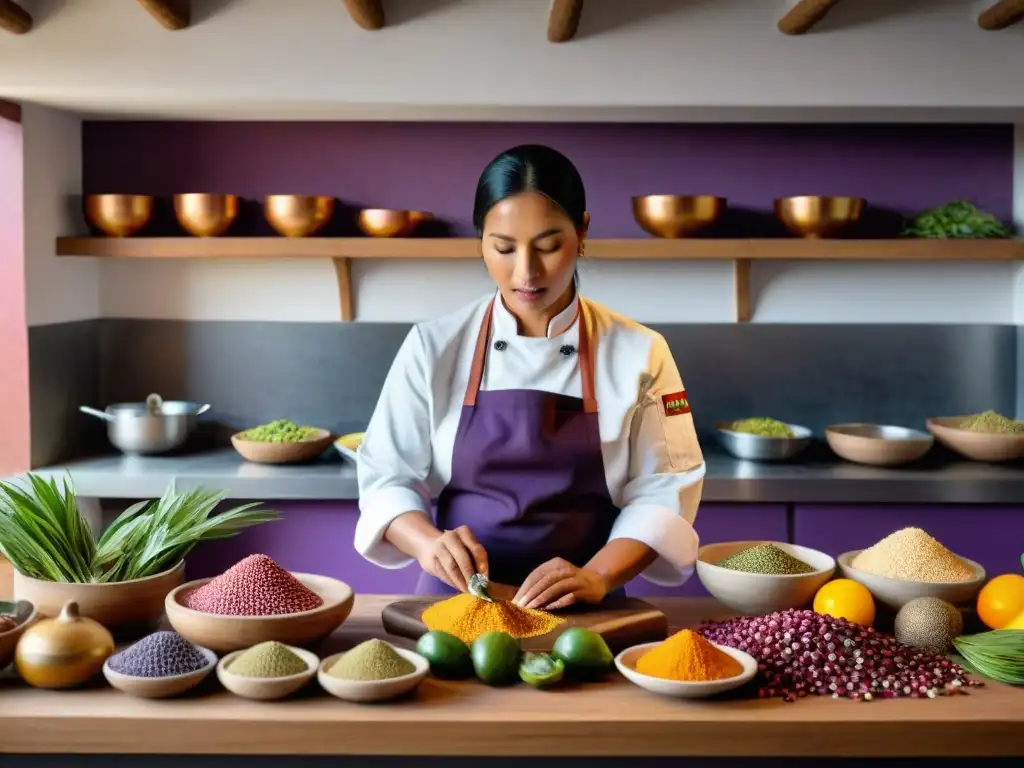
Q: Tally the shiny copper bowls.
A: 6